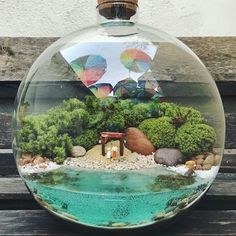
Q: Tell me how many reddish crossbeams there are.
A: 1